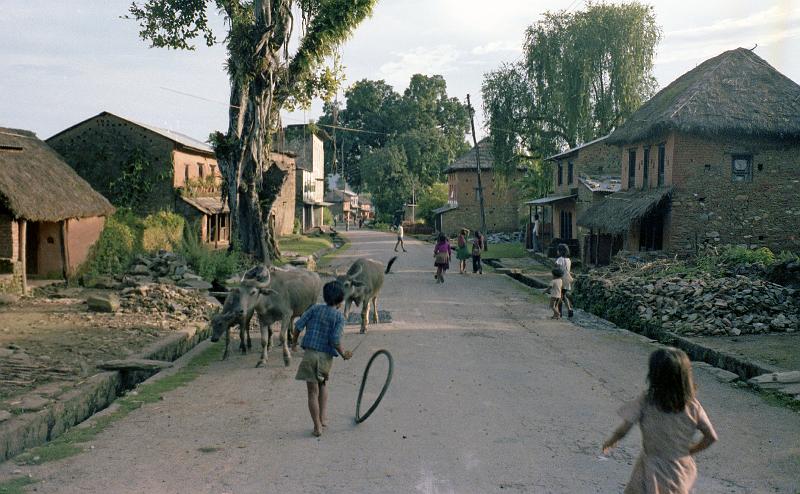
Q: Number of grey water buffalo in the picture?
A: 3